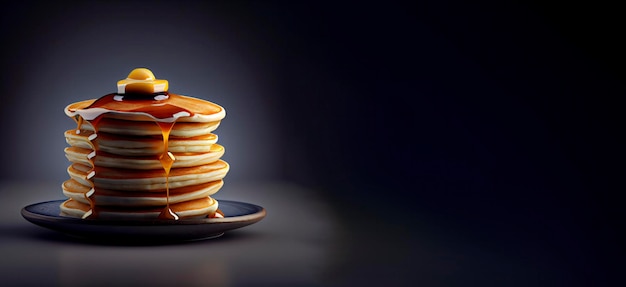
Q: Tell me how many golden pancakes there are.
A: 7